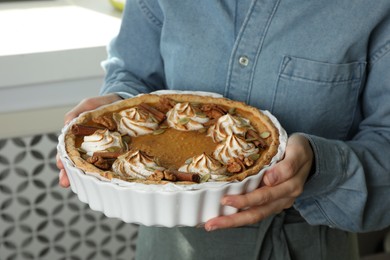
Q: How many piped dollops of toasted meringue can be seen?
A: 7